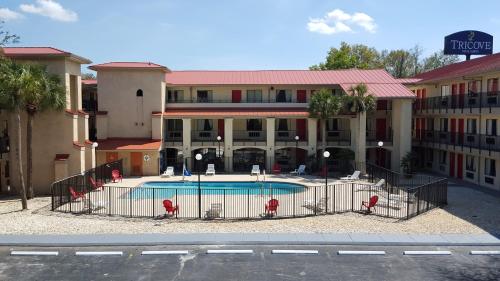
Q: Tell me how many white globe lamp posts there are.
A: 6